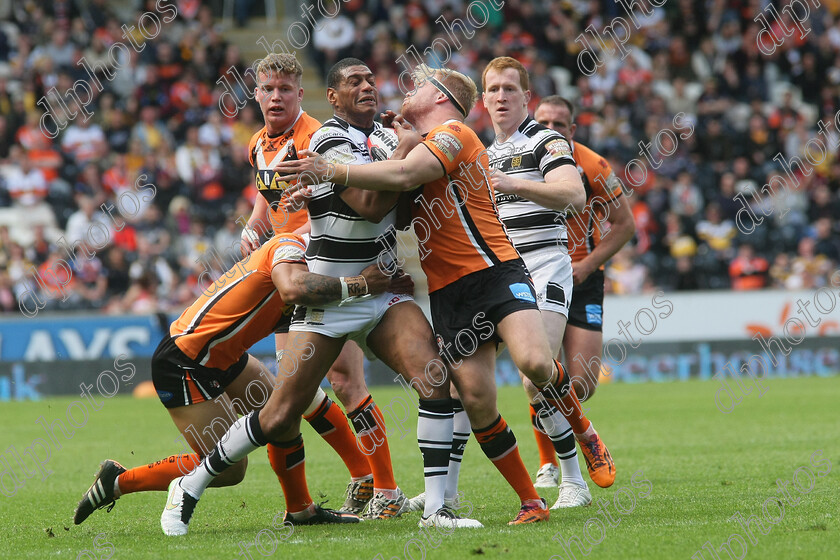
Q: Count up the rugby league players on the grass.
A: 6